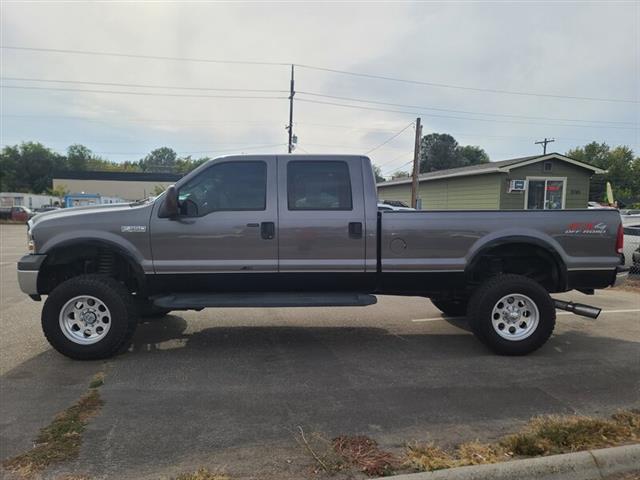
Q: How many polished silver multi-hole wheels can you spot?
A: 2